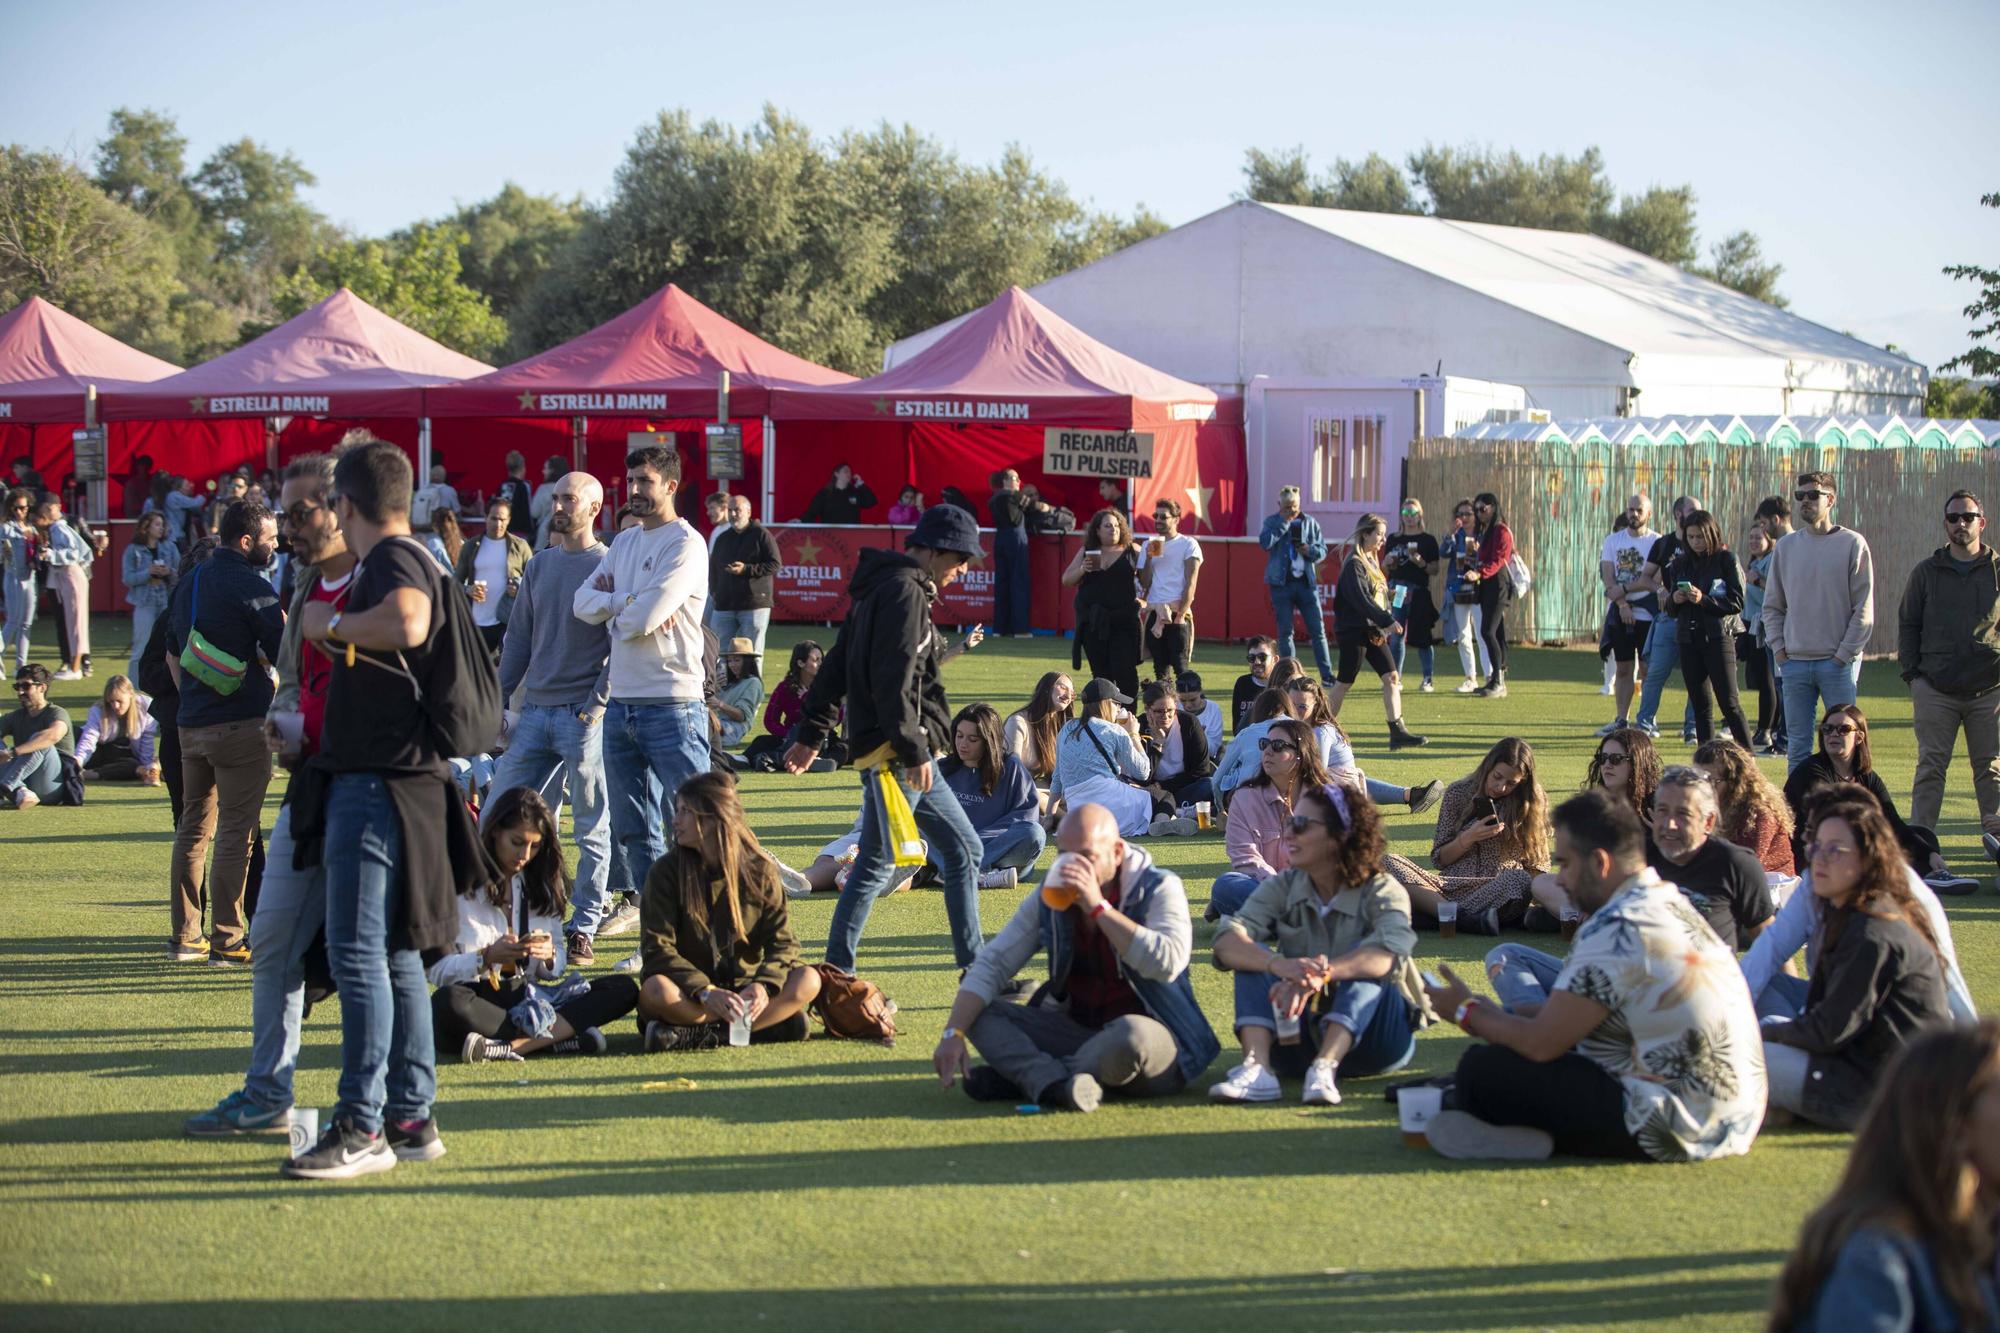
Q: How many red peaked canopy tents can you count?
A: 4